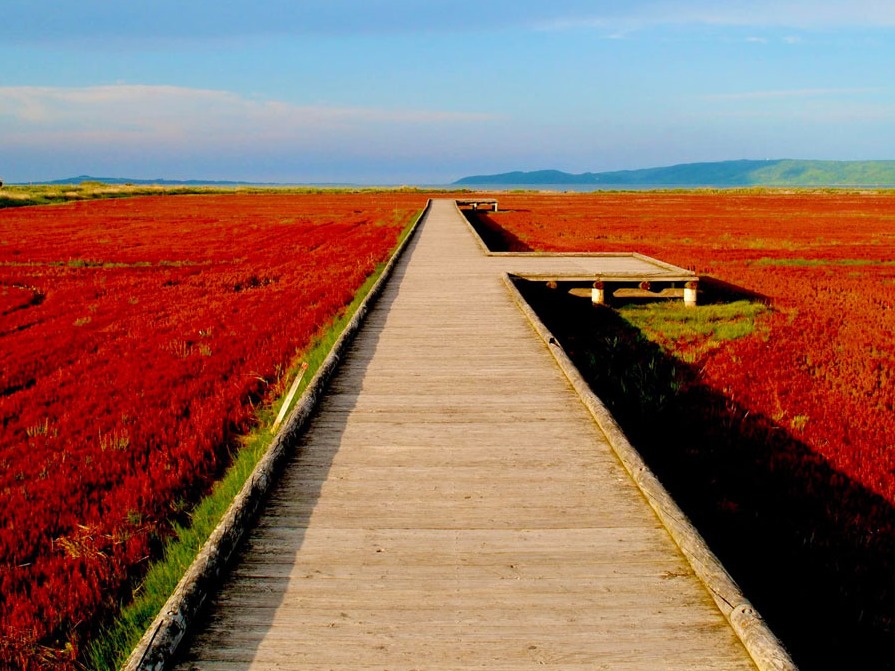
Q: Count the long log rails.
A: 2